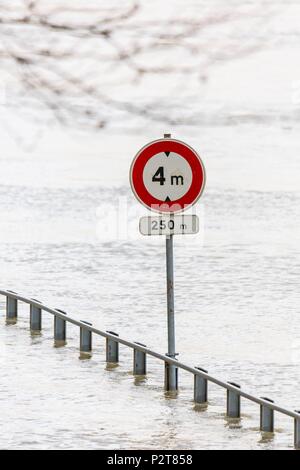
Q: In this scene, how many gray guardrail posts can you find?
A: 11